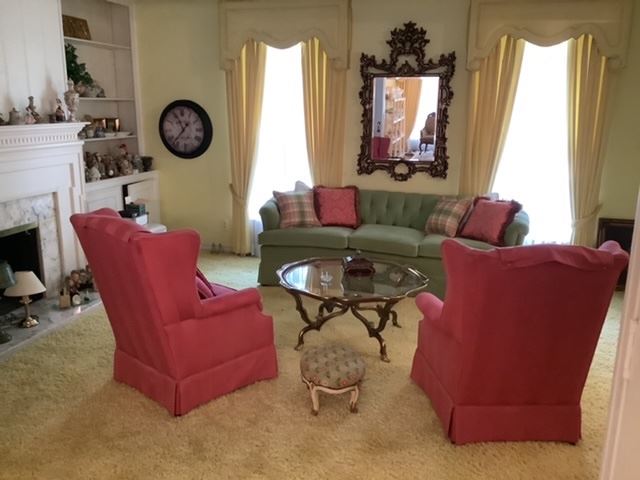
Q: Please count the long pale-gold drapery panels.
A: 4